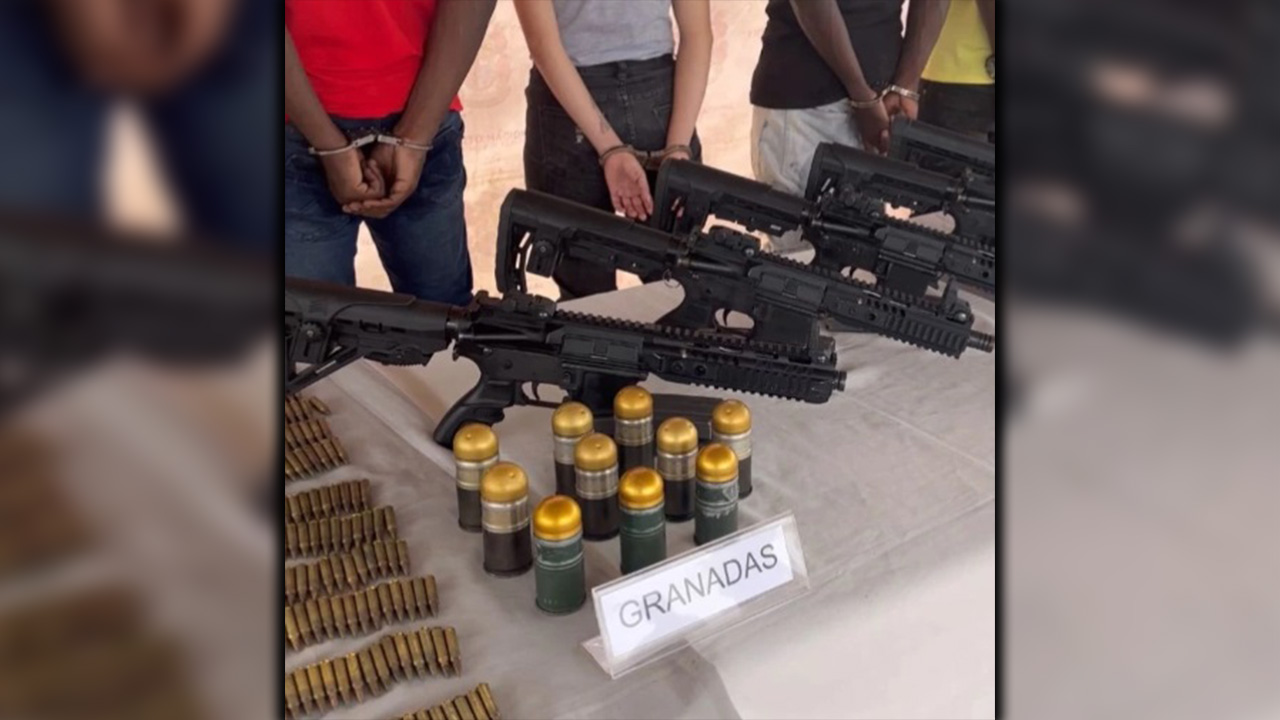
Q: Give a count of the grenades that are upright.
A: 10